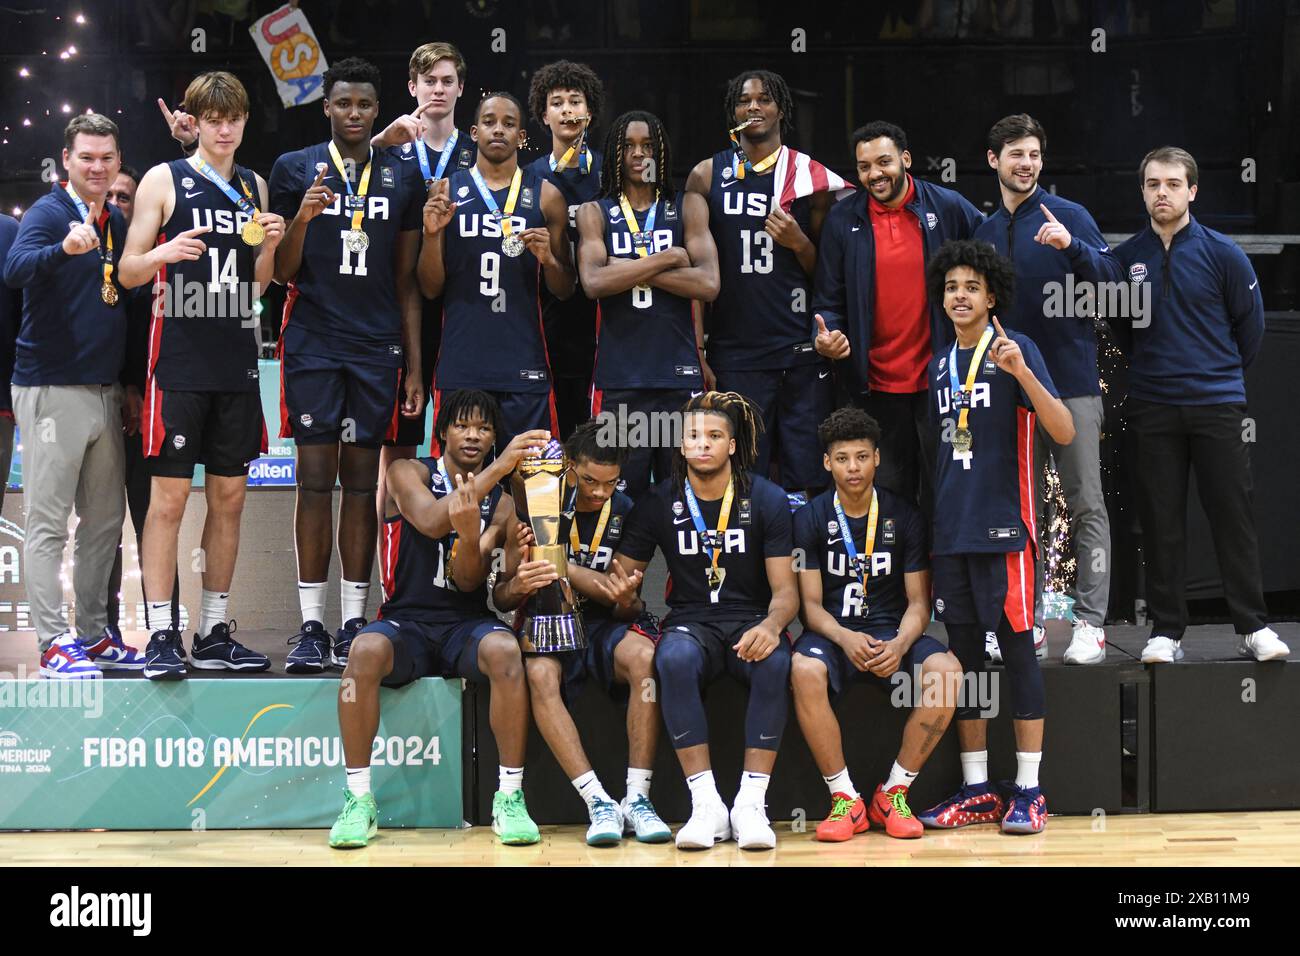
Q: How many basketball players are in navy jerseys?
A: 12